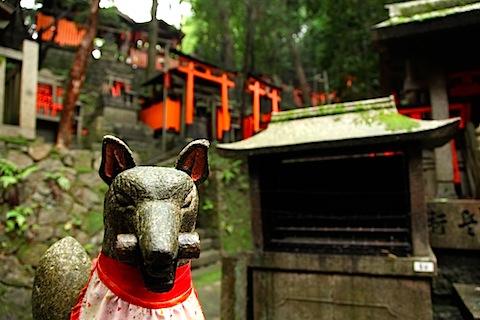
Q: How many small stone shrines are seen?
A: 1